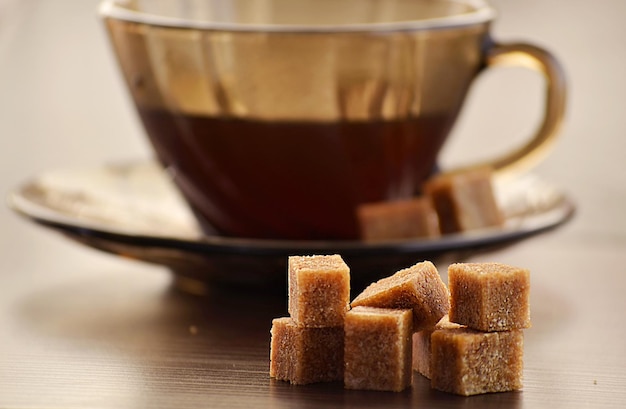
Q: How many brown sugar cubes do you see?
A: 9